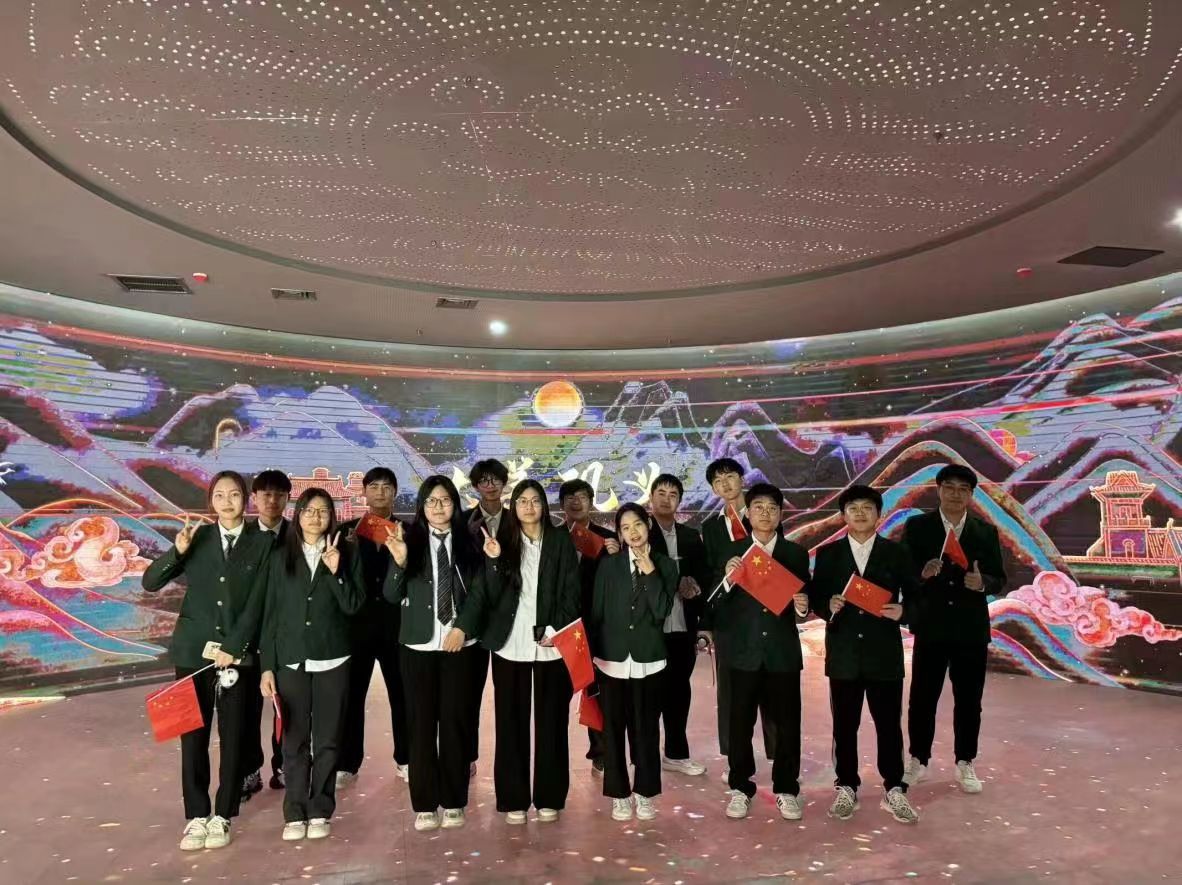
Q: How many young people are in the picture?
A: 14